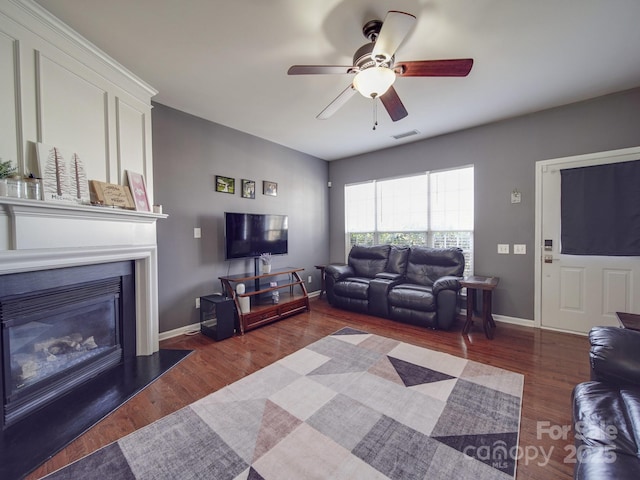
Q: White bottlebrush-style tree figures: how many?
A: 2